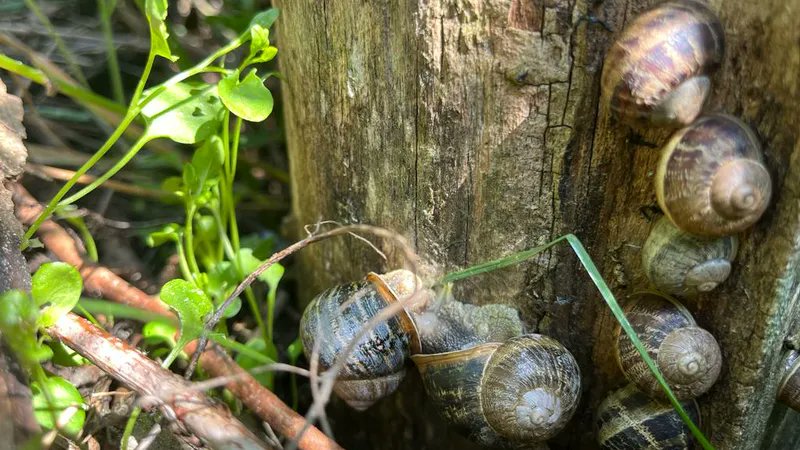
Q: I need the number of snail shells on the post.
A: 8